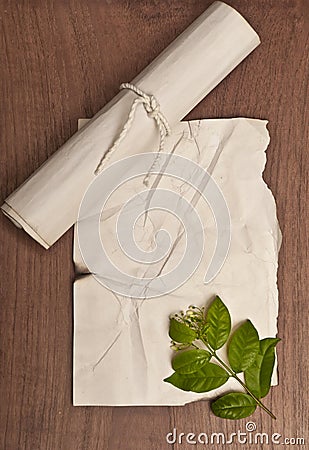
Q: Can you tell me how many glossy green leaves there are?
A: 7